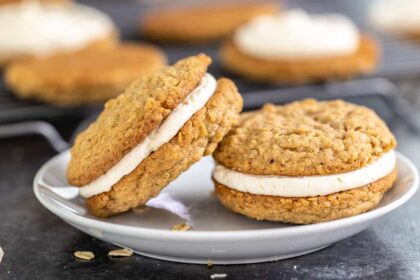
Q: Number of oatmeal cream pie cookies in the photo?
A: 2